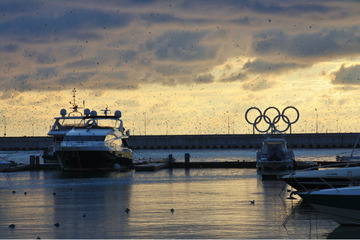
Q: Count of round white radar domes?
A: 4